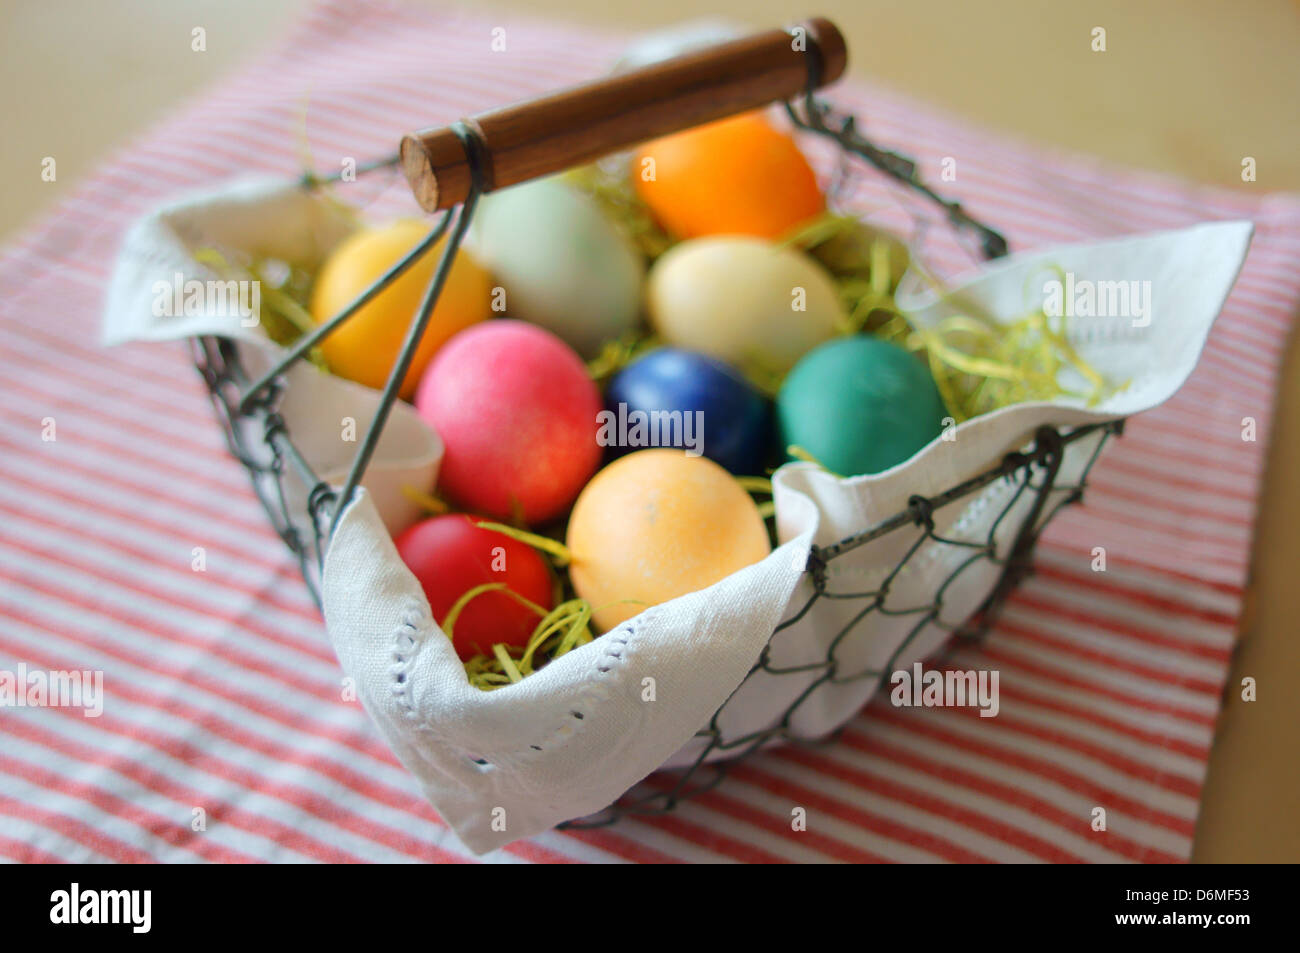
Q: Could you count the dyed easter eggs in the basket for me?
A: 9